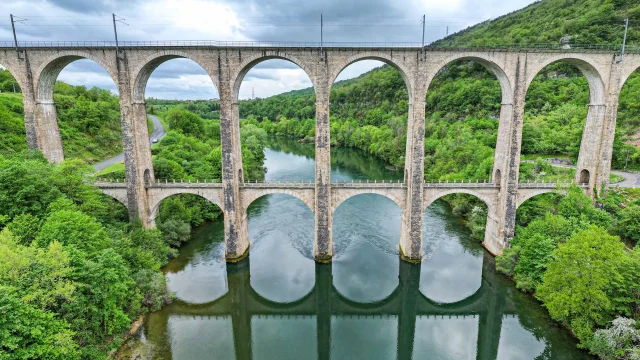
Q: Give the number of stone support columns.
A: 7